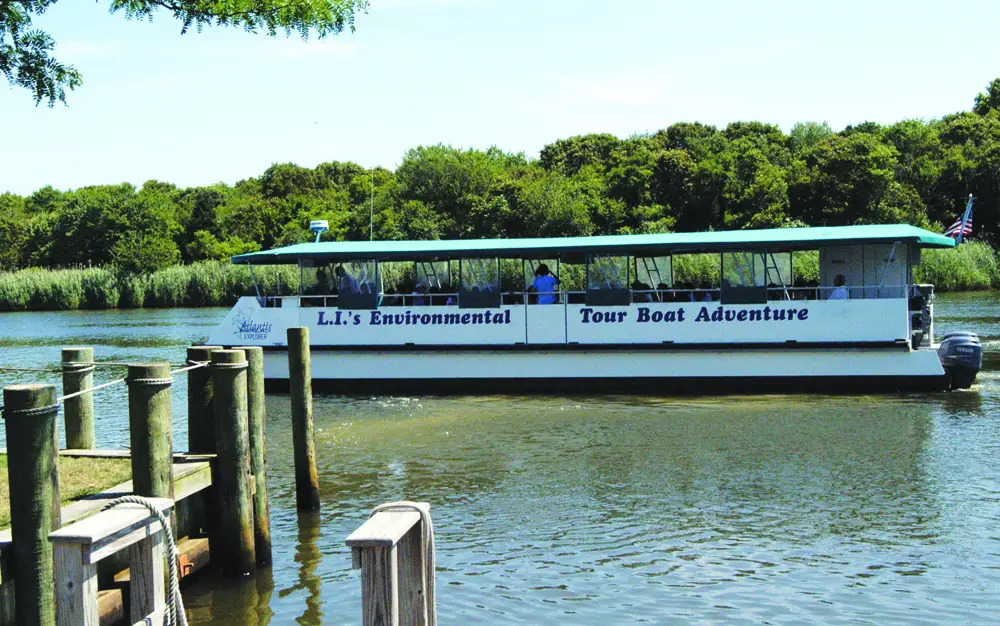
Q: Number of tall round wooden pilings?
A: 7